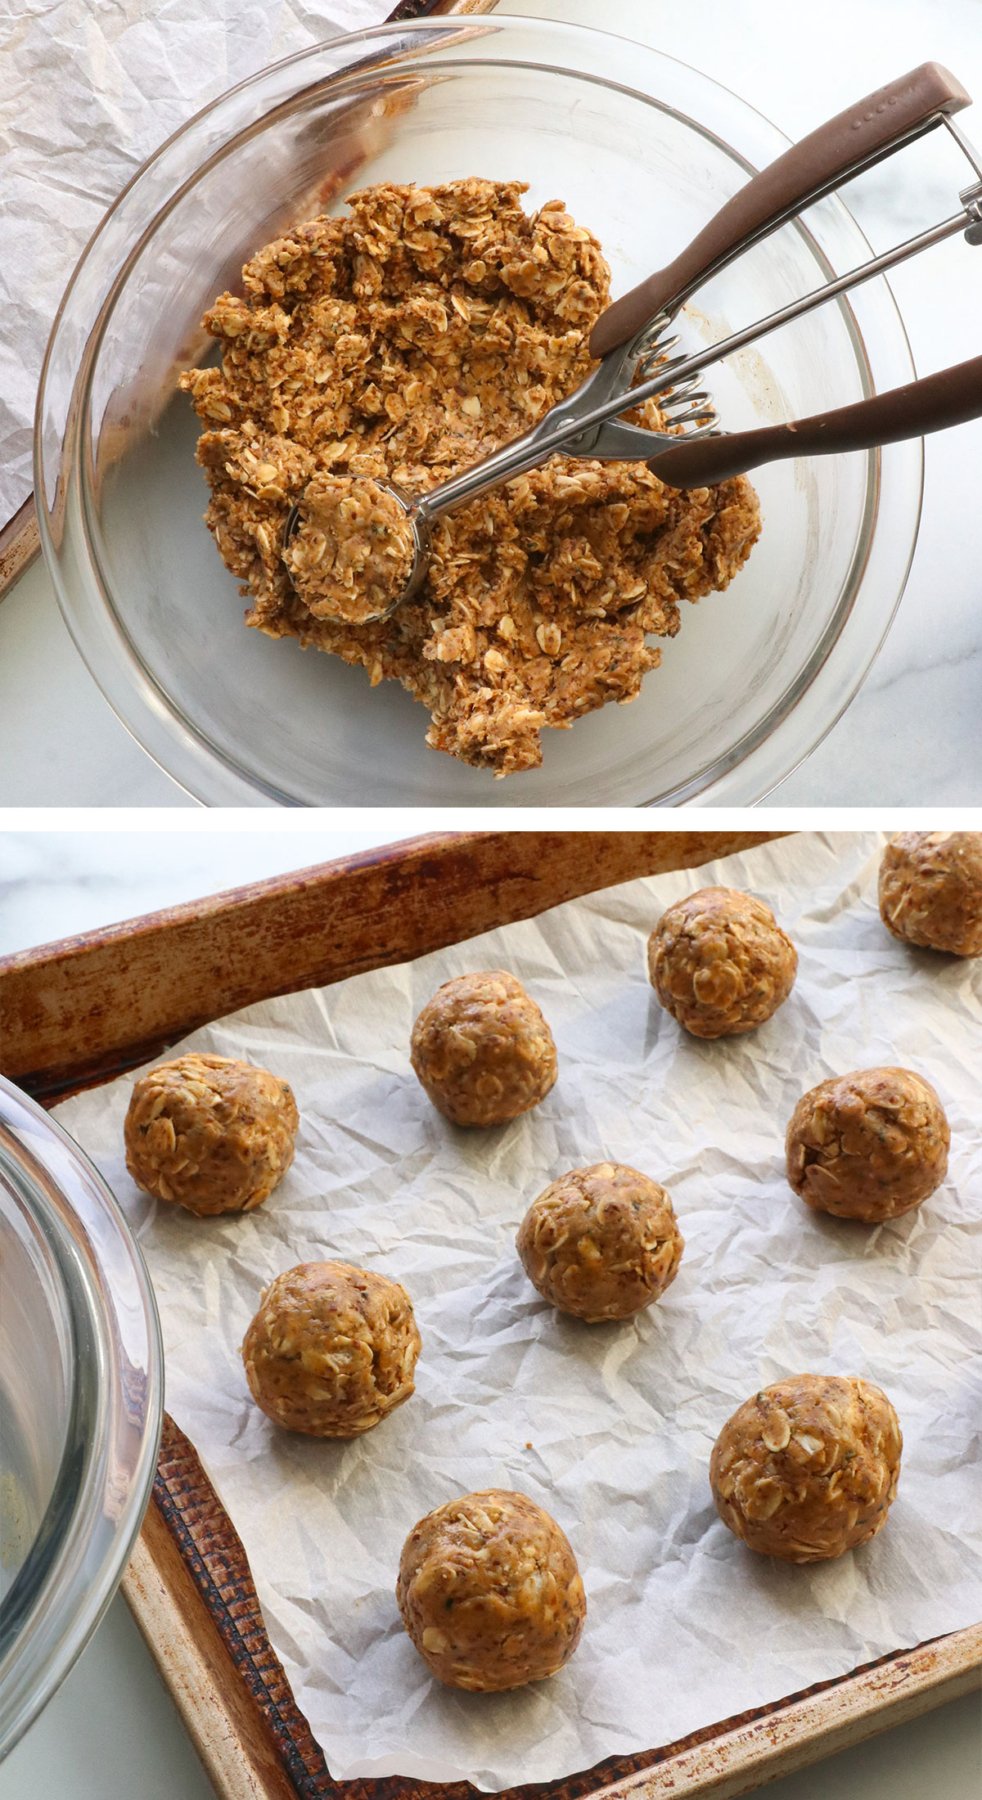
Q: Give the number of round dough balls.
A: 9